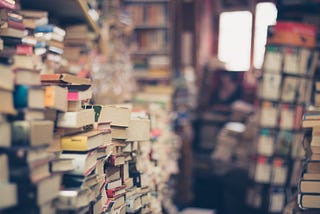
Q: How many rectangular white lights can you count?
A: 2